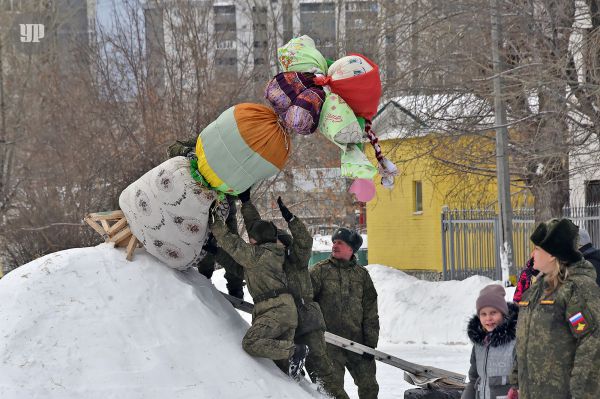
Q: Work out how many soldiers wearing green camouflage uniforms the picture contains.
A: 5